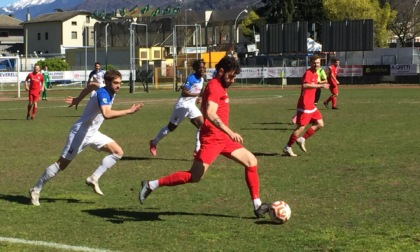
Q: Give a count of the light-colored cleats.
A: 4